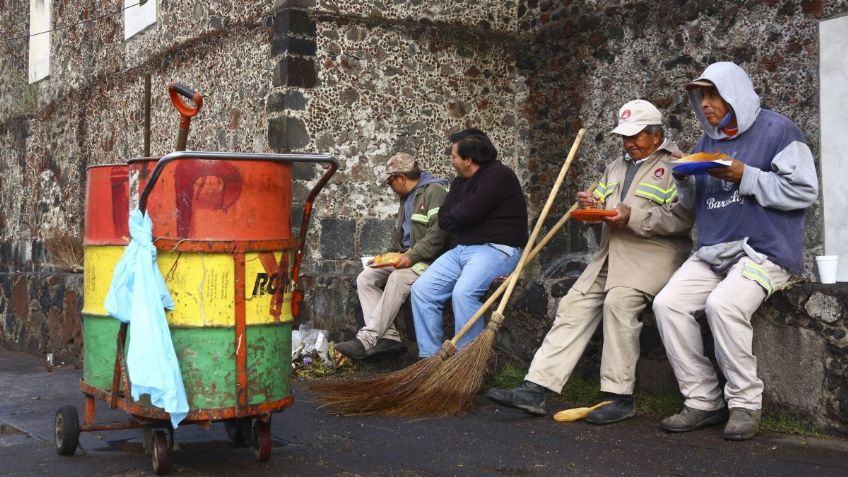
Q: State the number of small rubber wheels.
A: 4